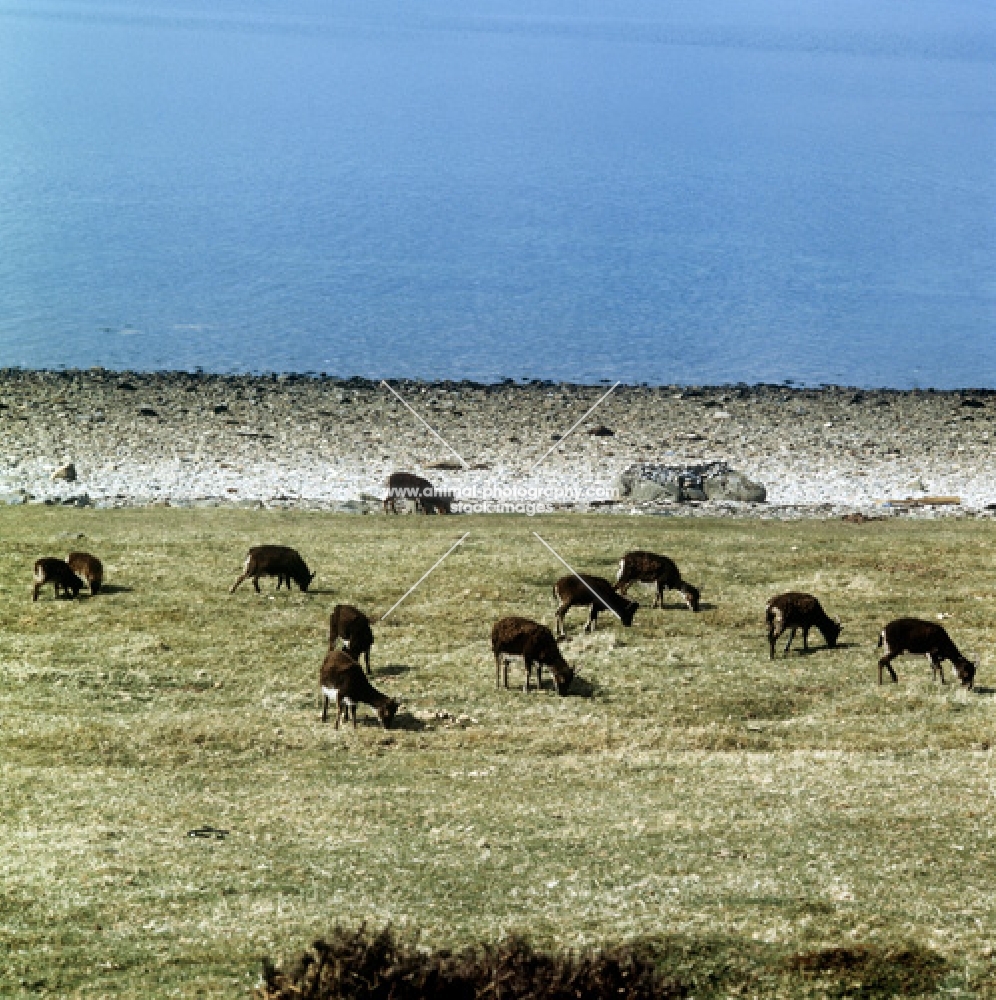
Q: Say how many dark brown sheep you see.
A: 11